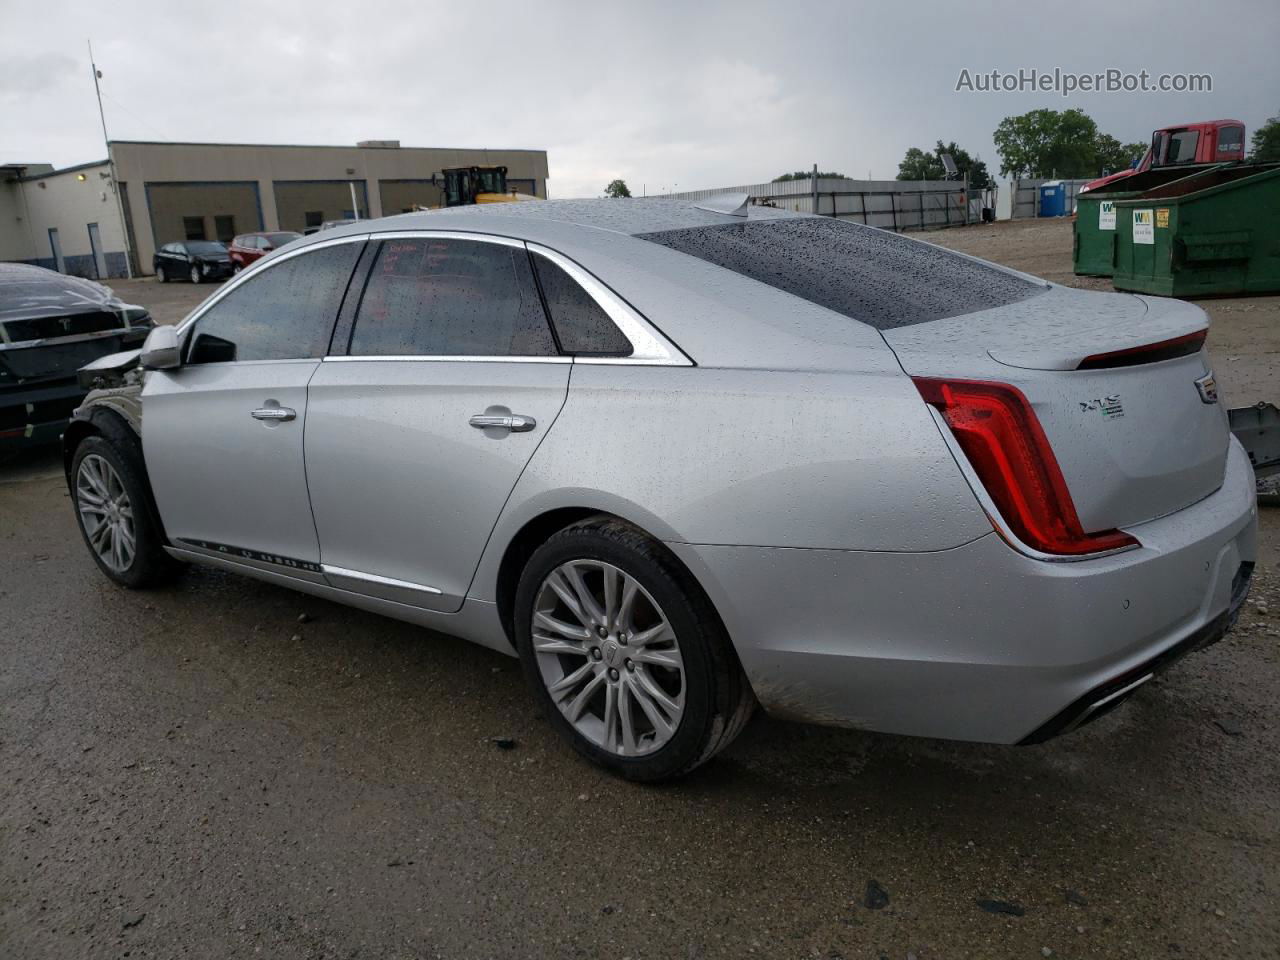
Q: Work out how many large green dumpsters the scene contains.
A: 2